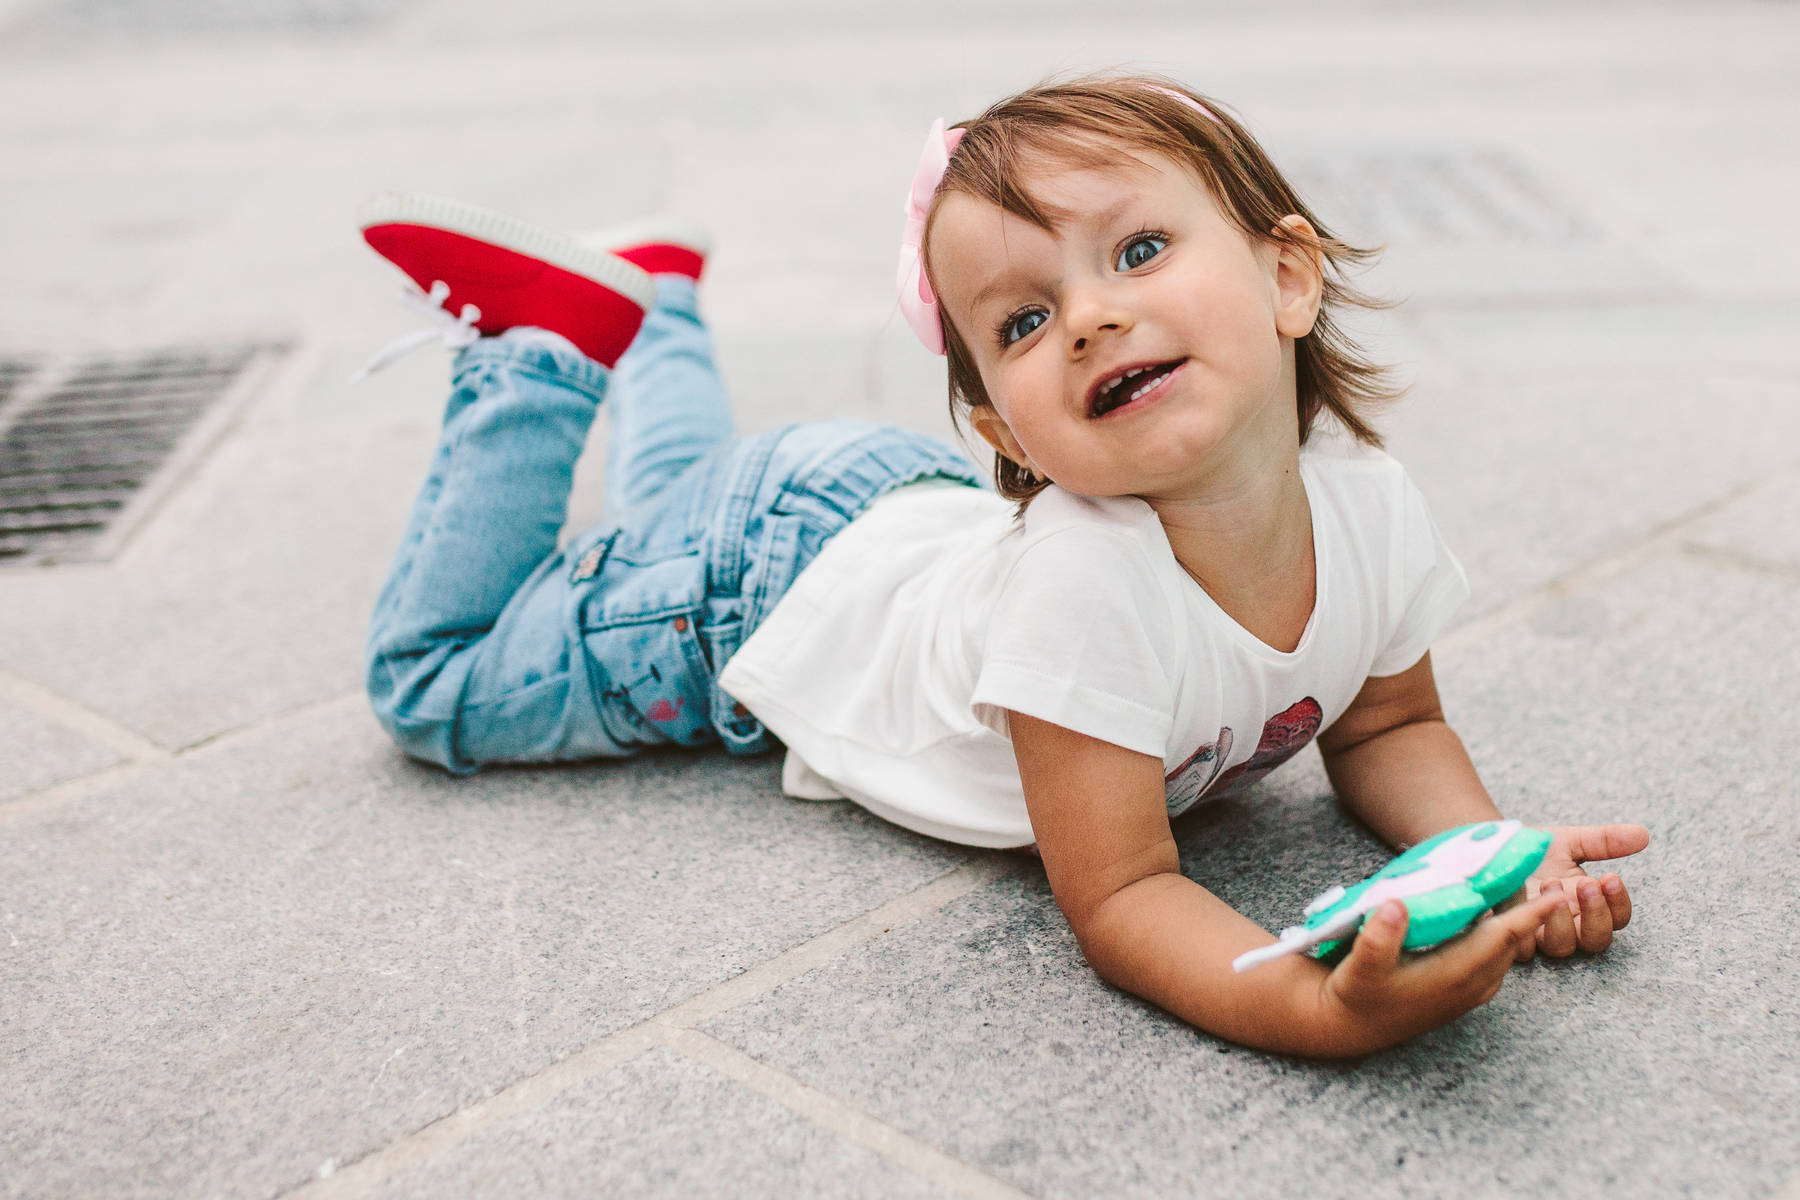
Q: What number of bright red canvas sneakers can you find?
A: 2